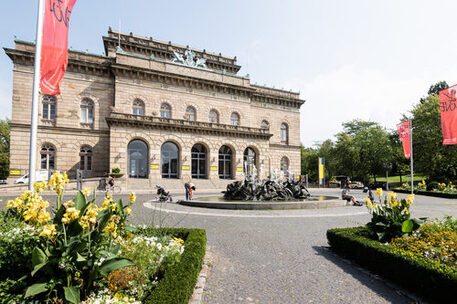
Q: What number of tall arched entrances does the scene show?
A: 5